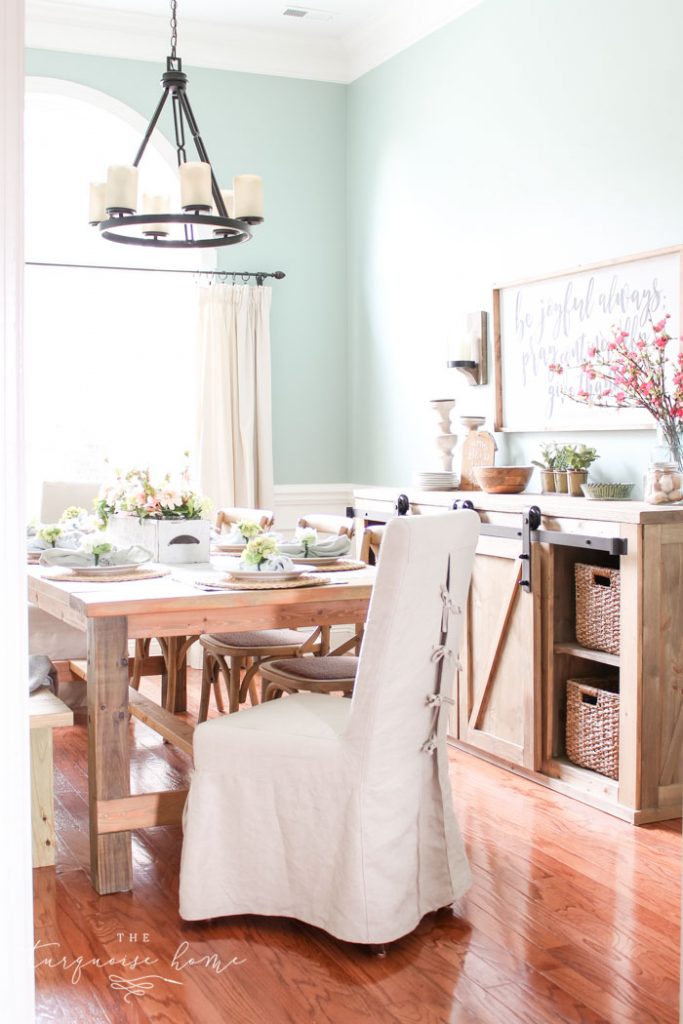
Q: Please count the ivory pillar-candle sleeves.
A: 6